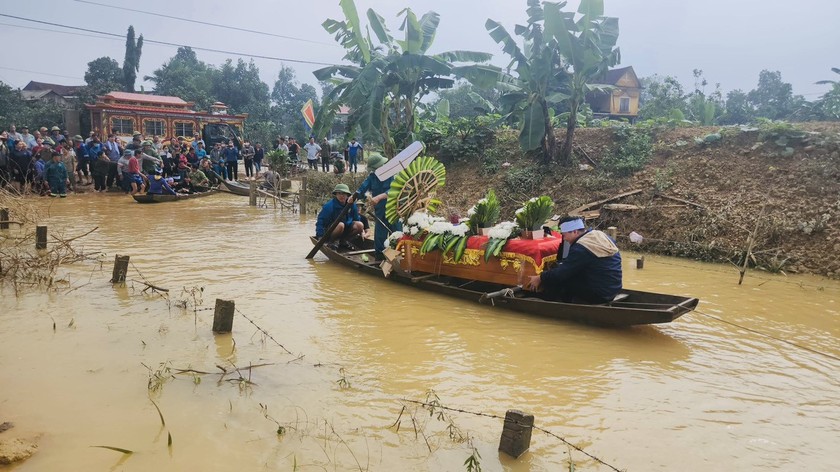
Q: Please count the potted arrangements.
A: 2